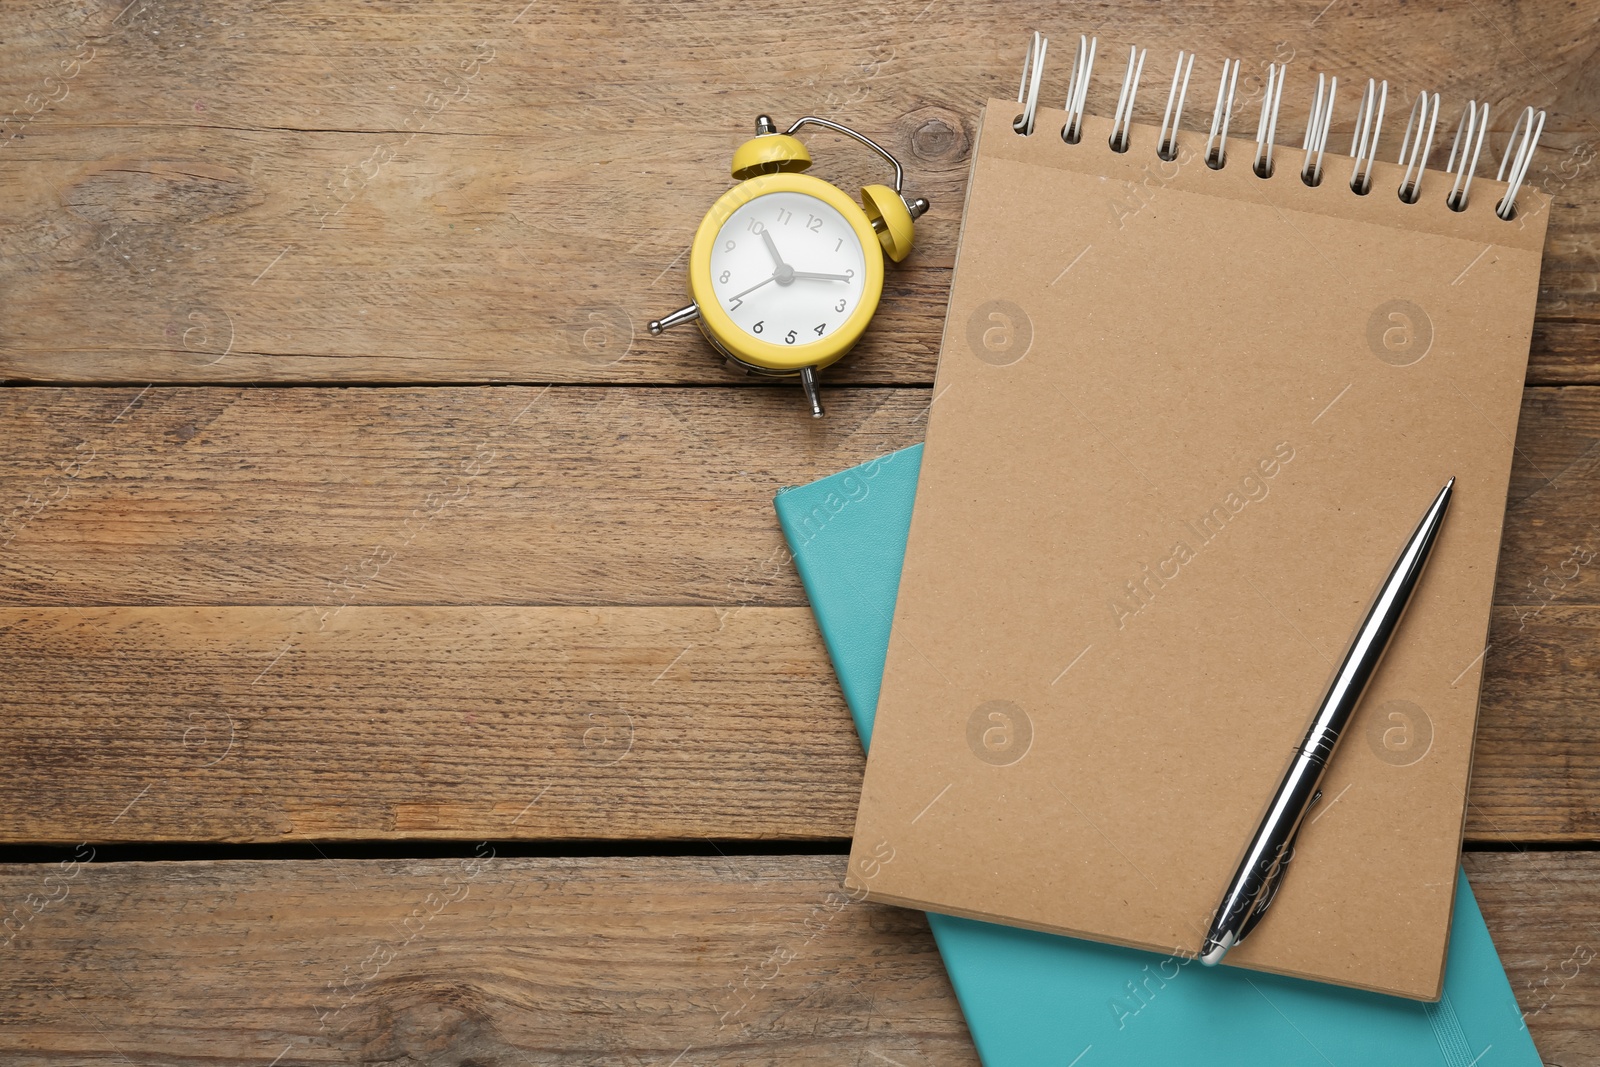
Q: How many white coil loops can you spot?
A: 11